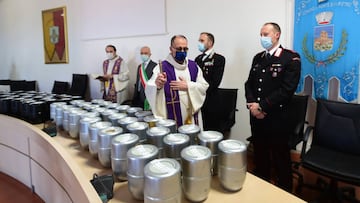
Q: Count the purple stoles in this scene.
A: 2